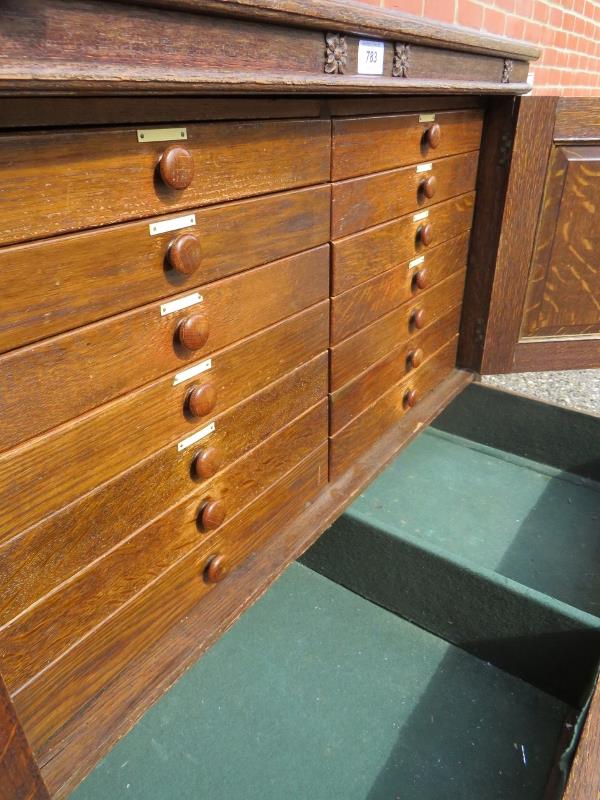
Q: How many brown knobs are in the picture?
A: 14